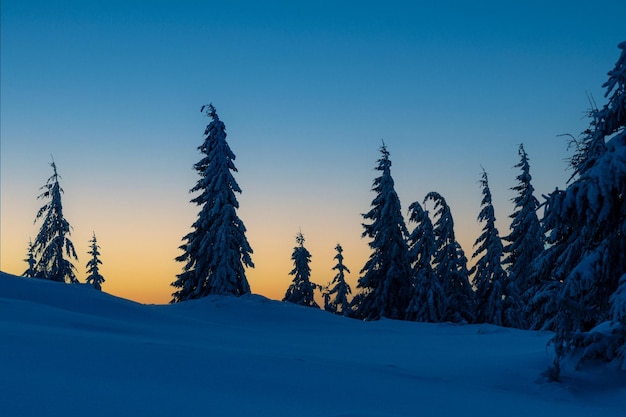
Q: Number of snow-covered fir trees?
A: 12